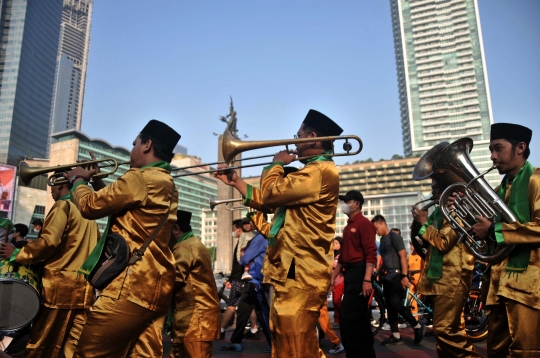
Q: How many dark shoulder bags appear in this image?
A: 1